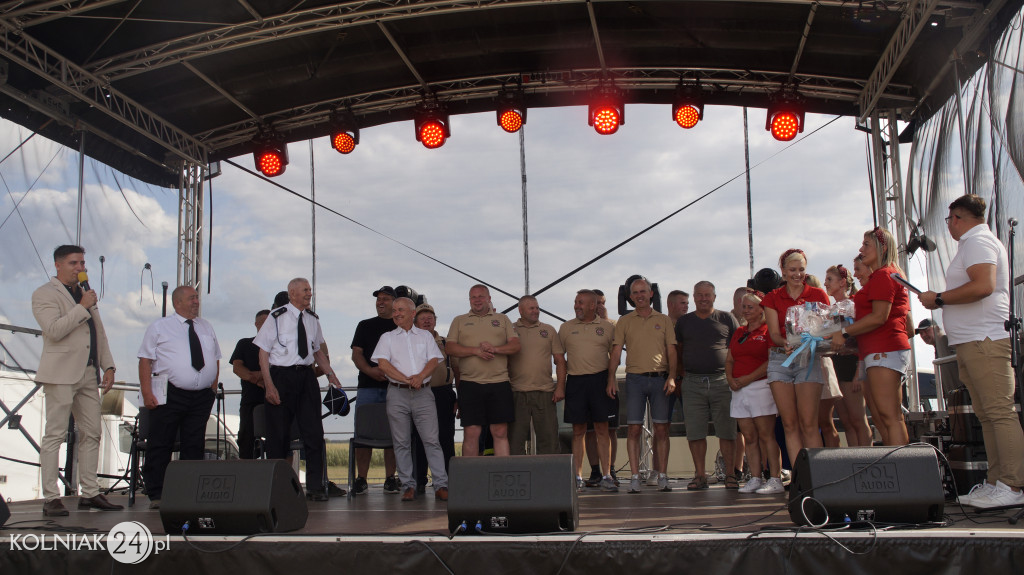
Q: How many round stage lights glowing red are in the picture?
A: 7